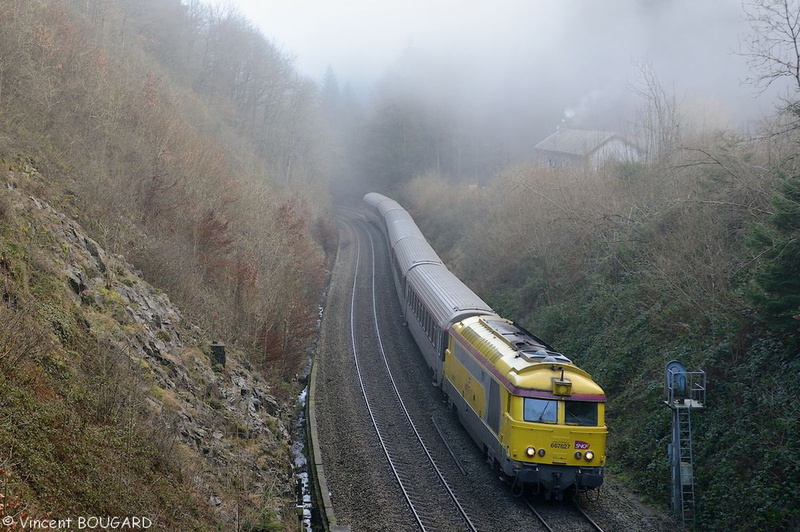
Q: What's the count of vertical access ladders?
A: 1